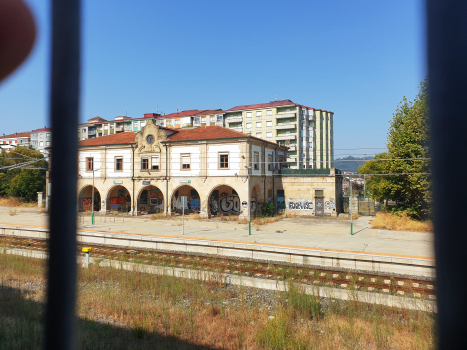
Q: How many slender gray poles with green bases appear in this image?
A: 3